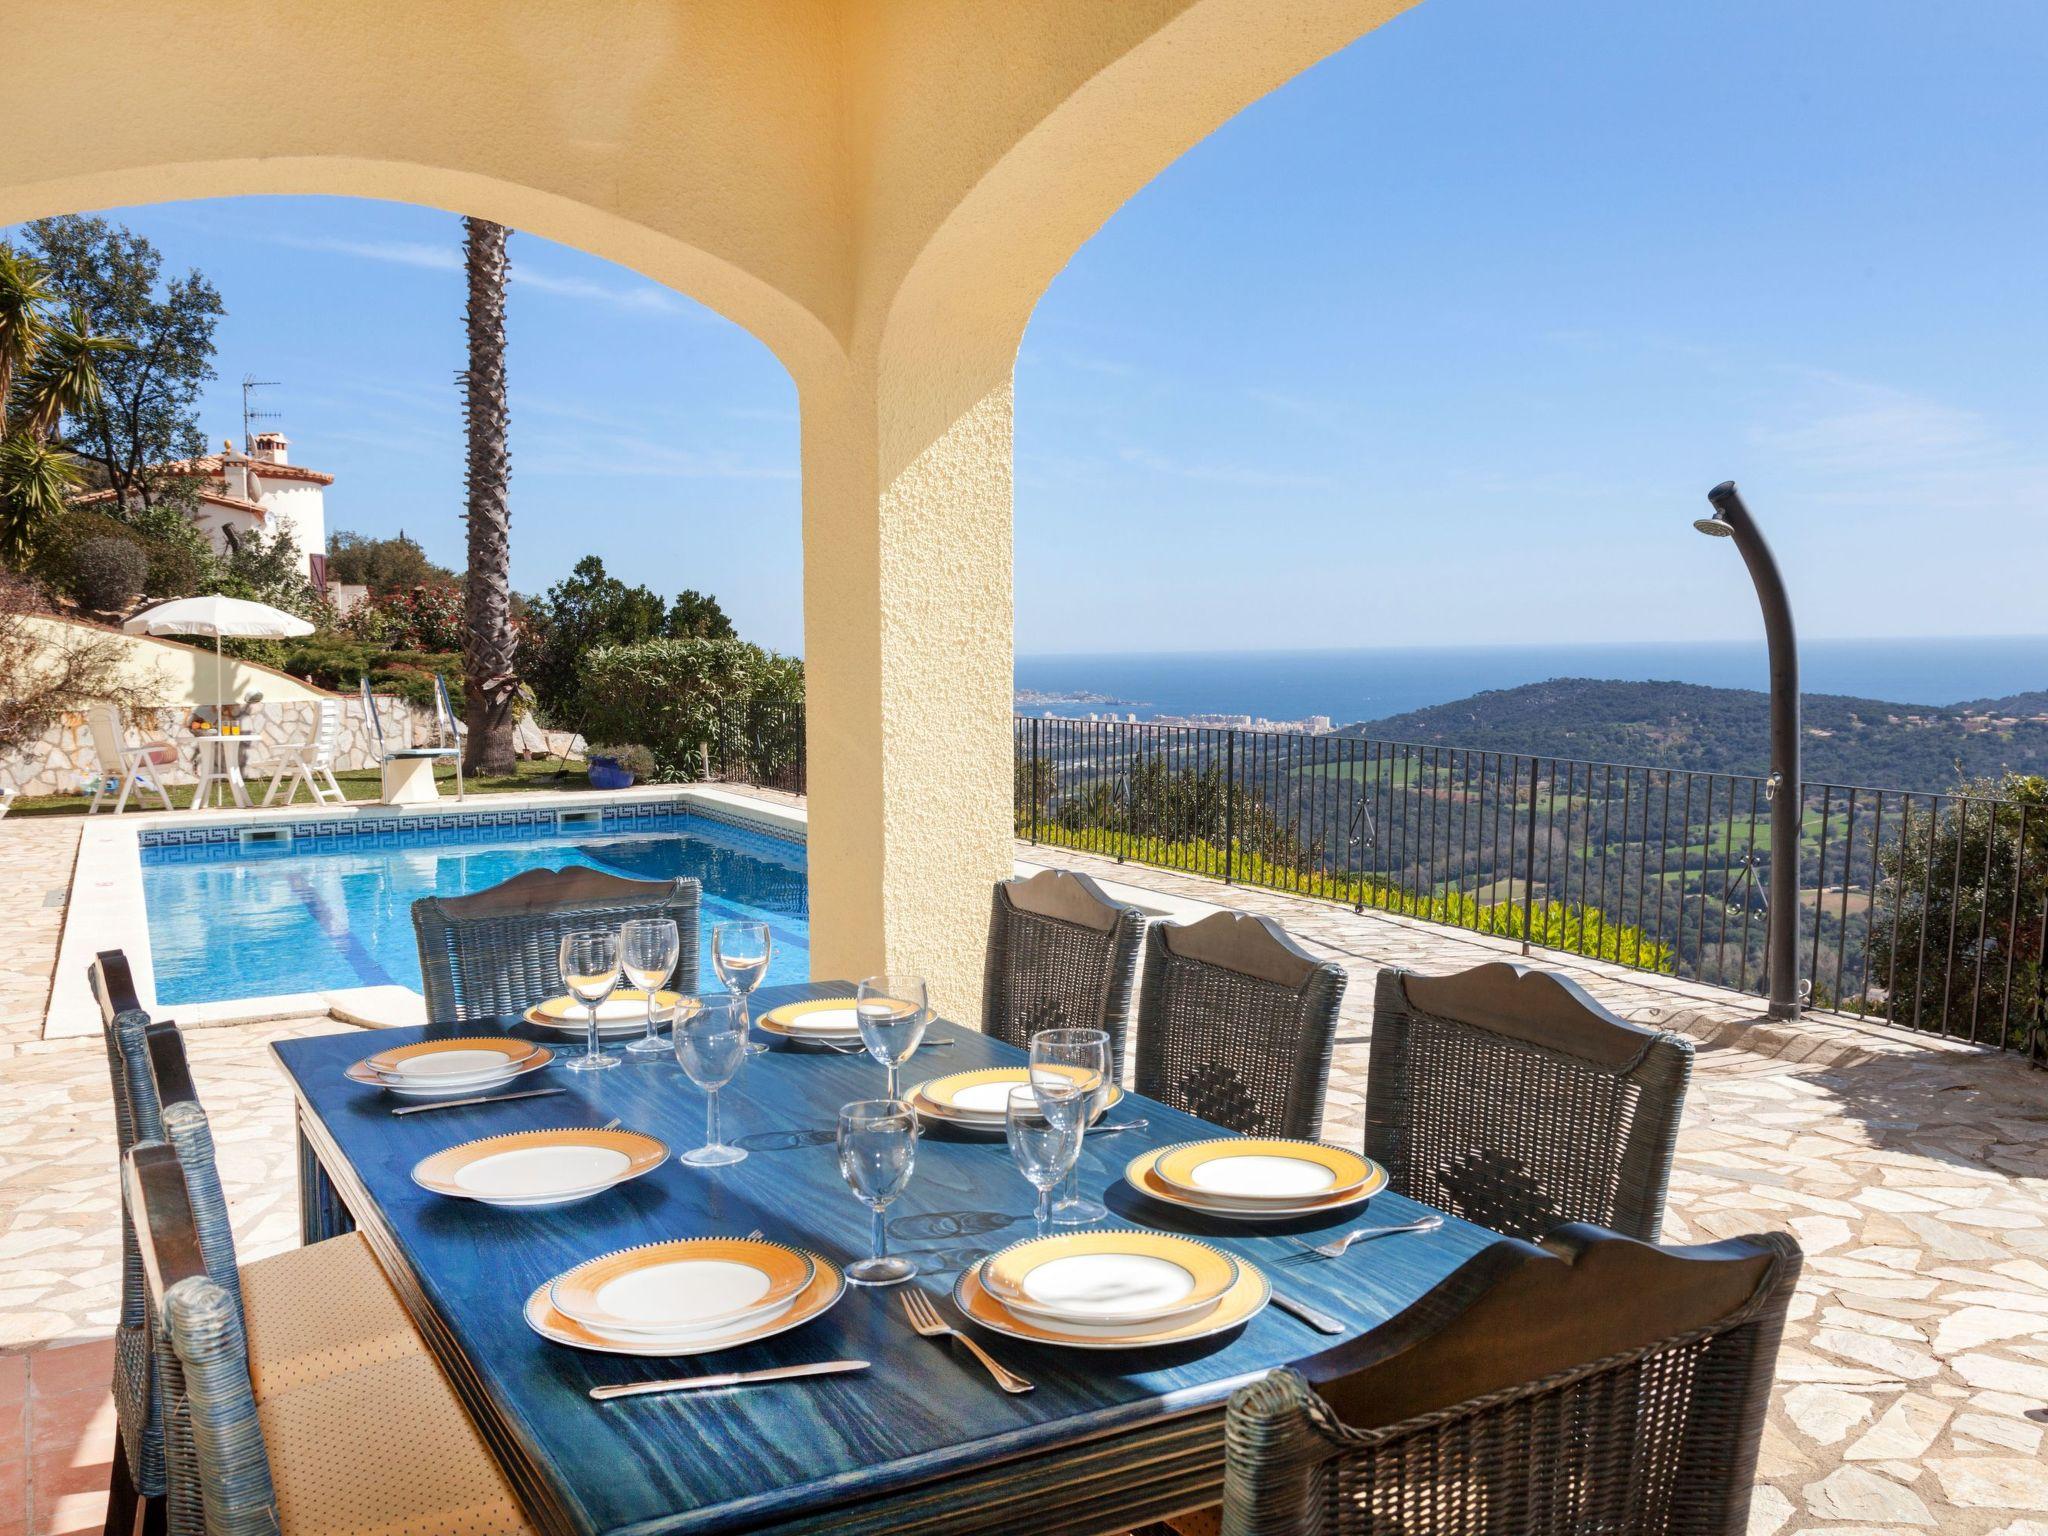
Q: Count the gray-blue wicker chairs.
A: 8